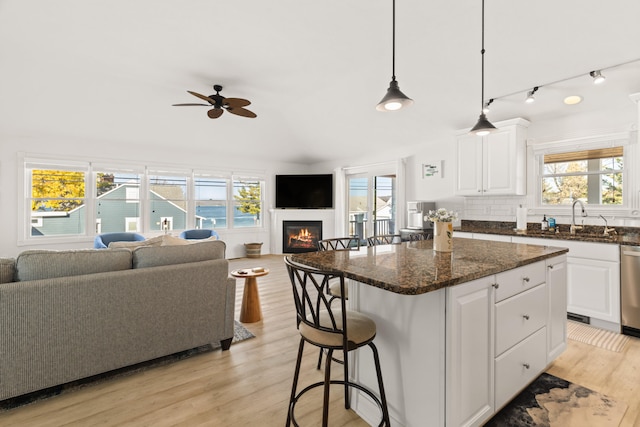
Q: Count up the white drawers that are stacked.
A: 3